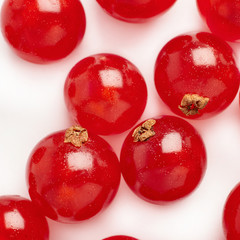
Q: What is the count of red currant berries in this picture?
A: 10